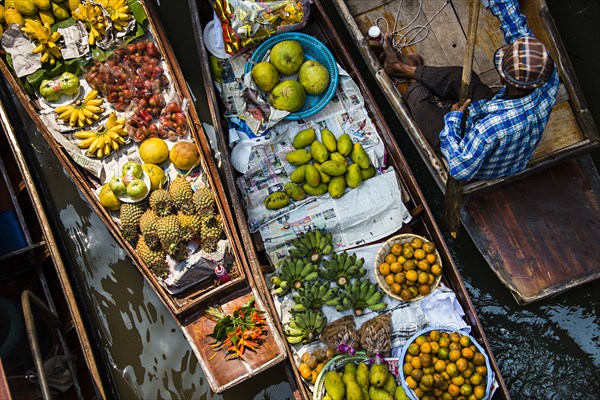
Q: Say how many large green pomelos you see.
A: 4